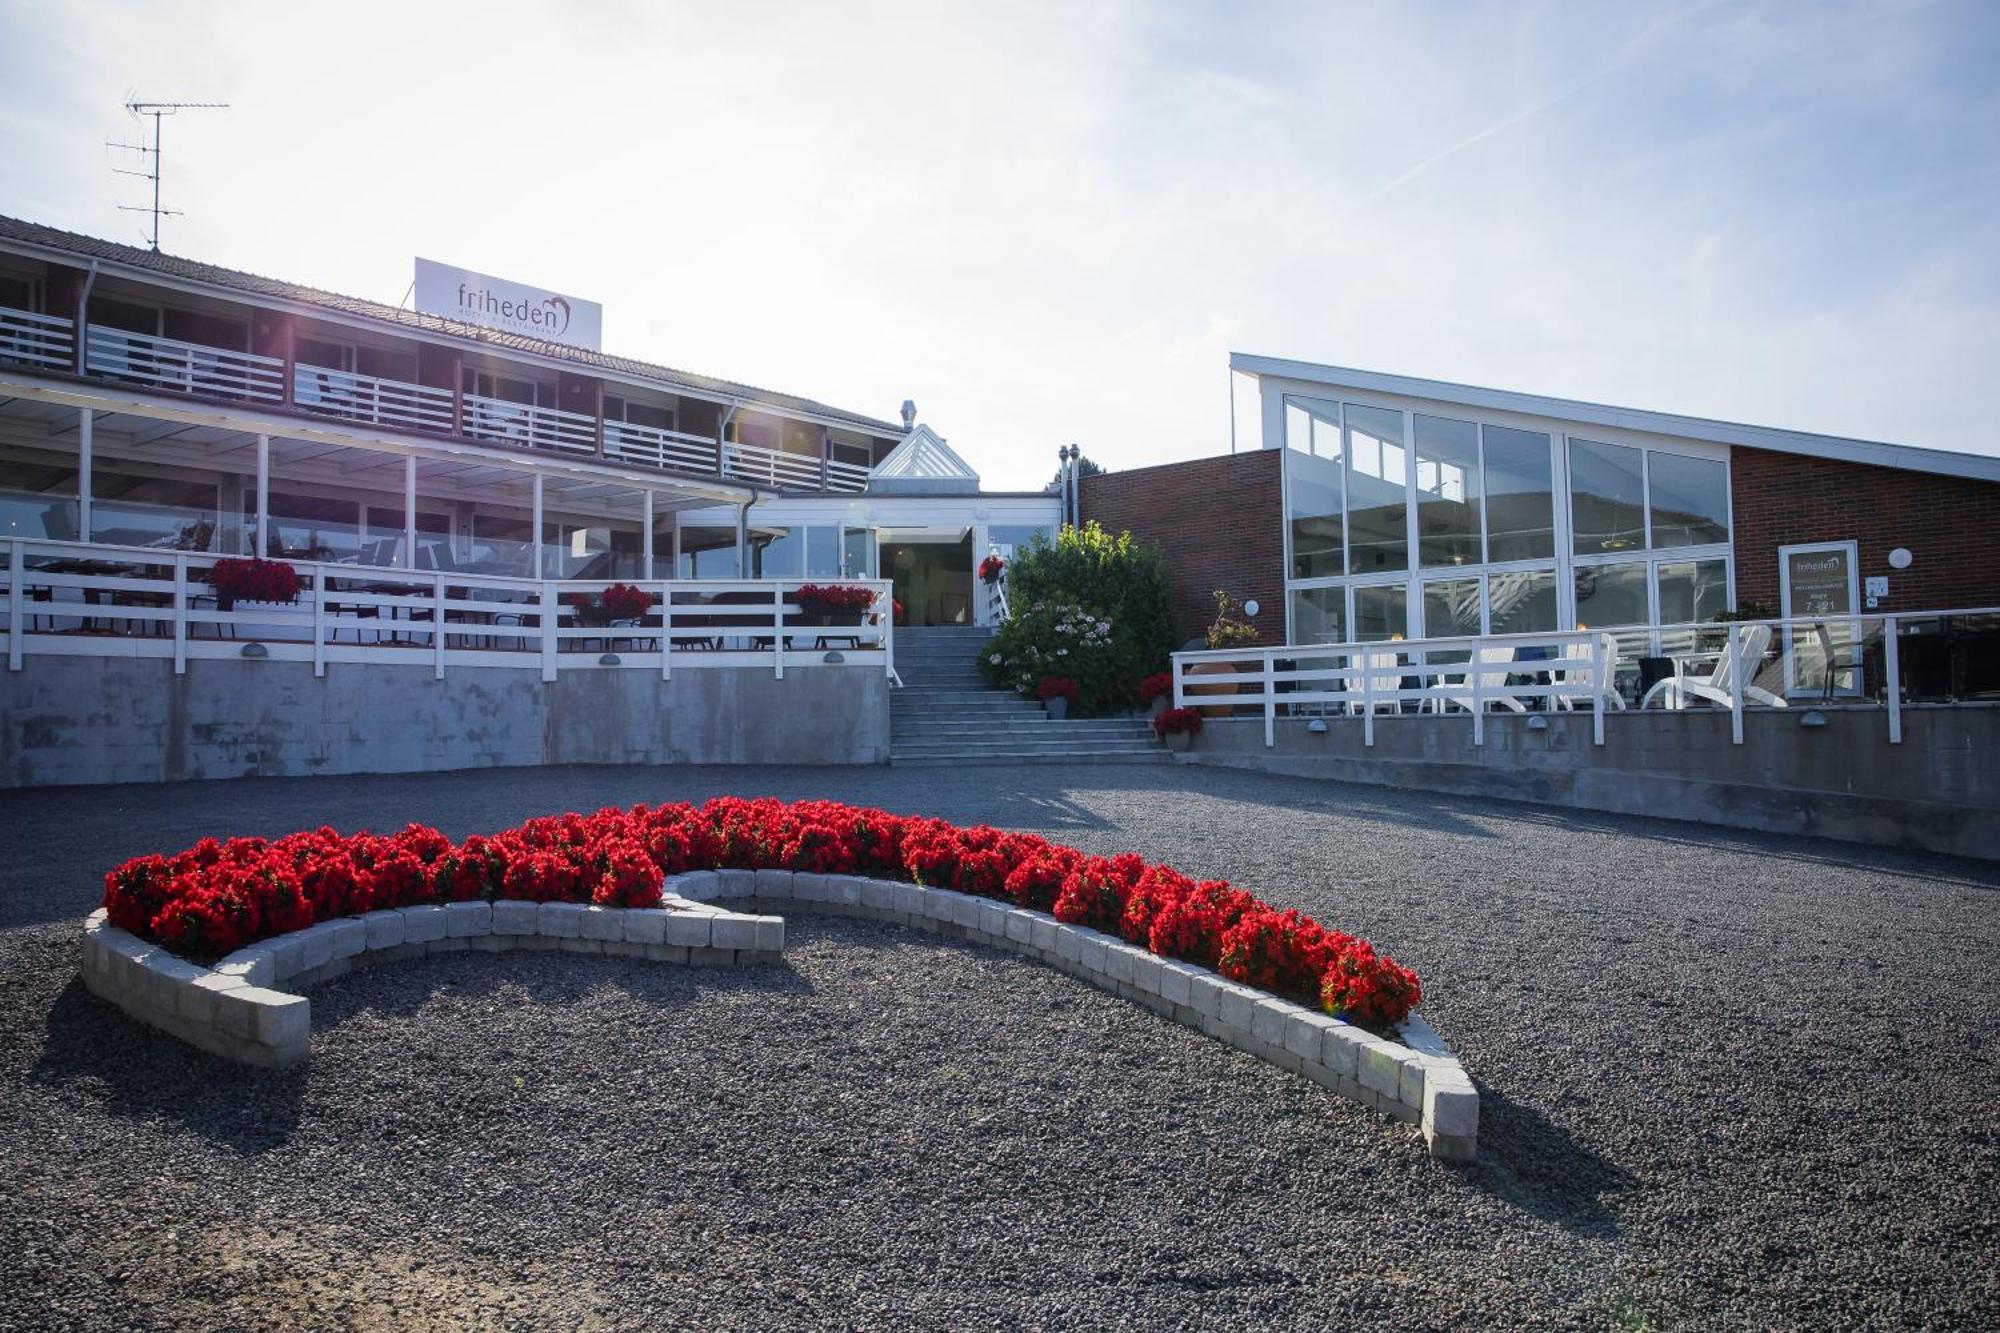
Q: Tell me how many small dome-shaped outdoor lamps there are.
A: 6